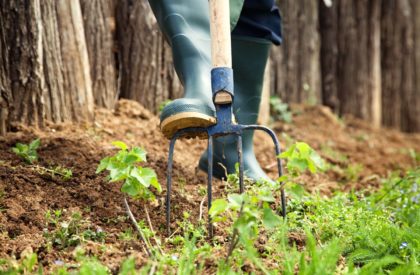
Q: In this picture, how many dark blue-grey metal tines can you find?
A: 4